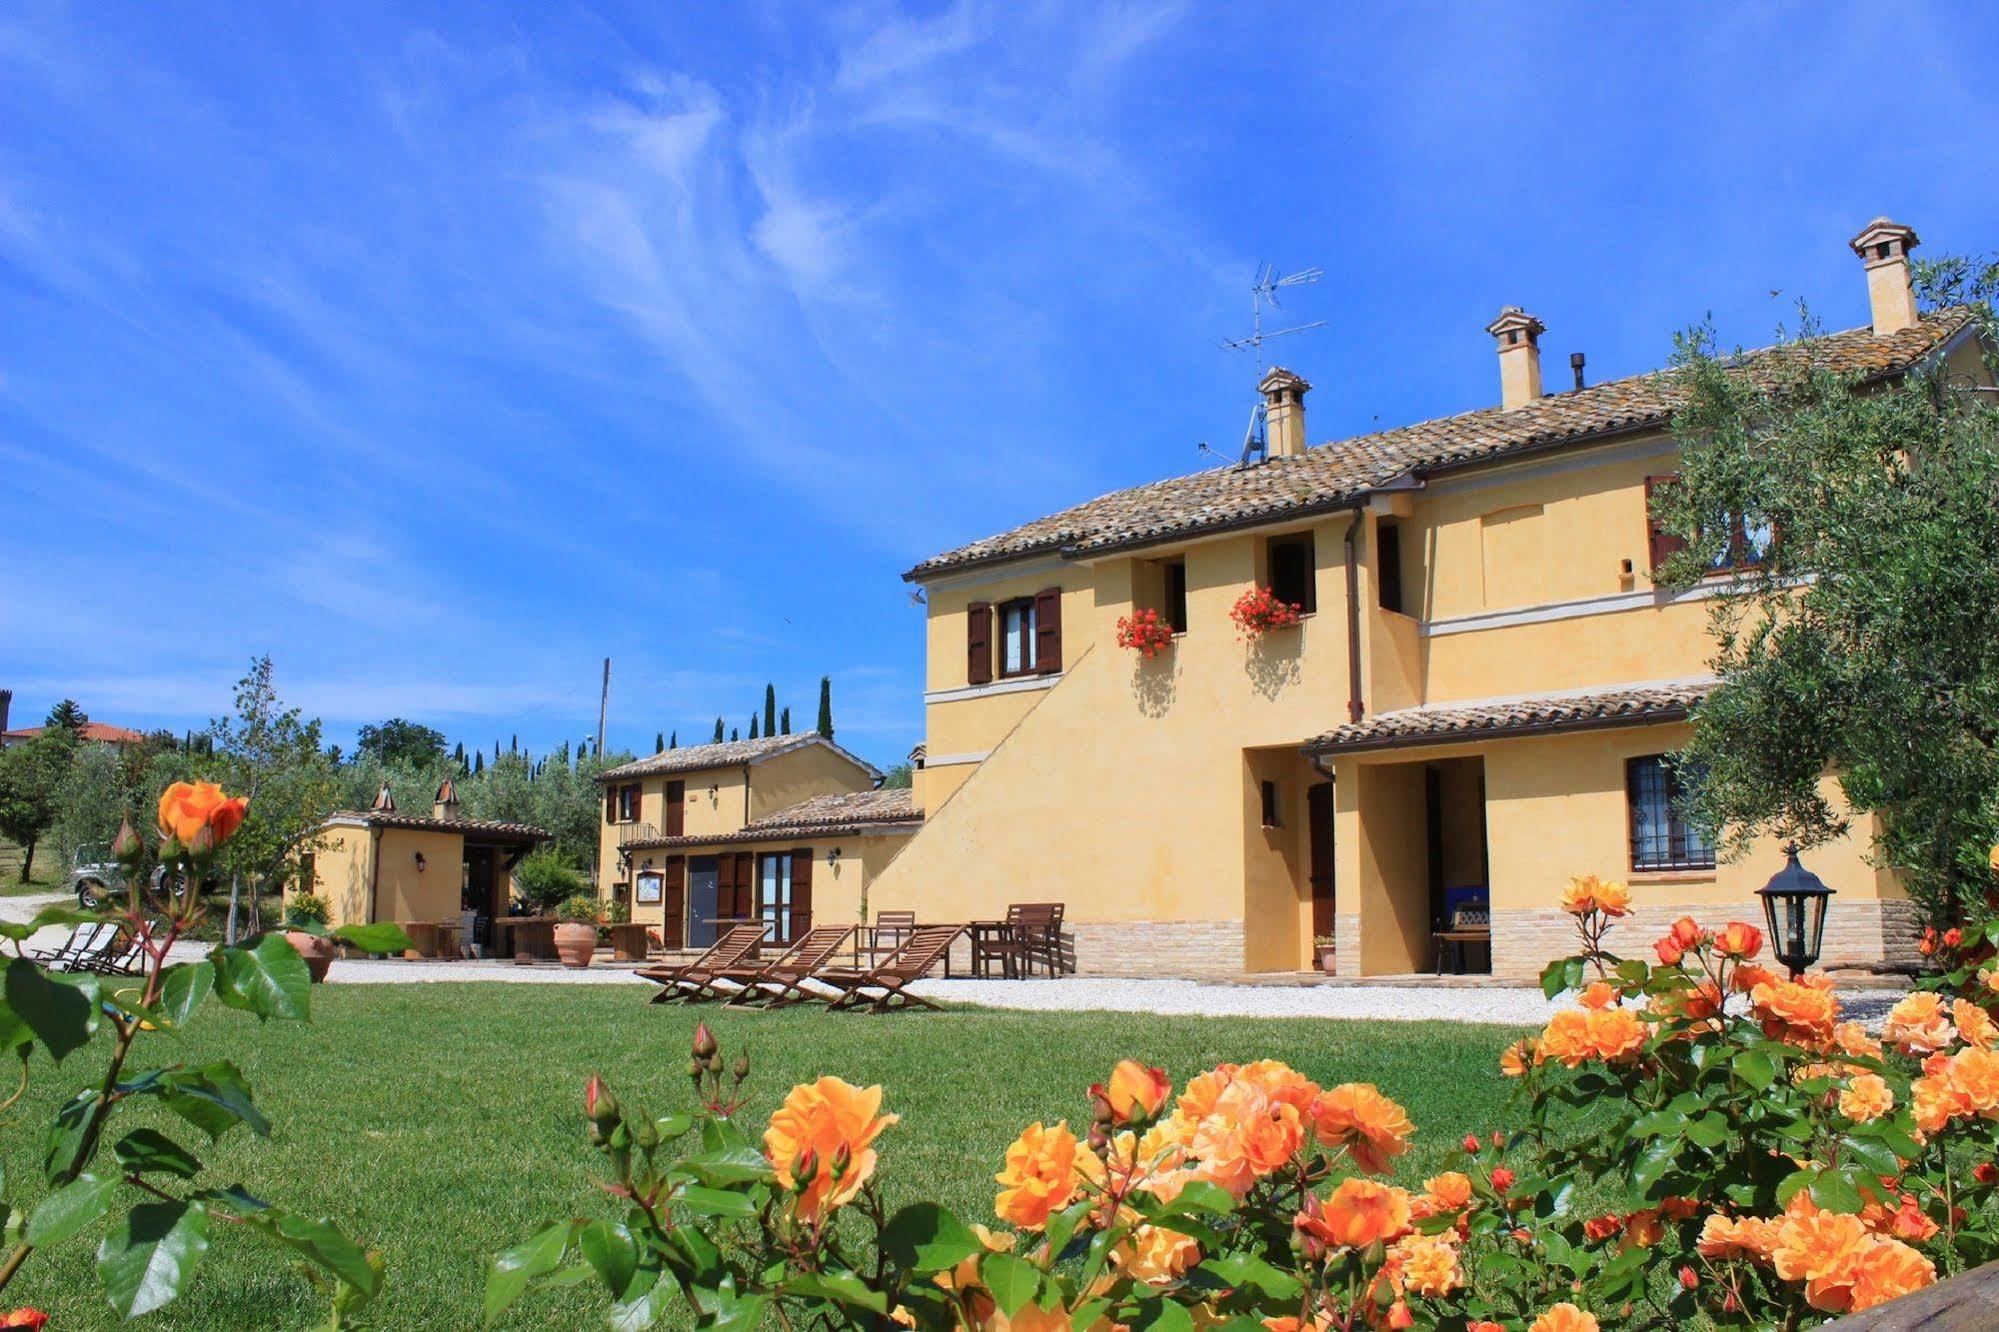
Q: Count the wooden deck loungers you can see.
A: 3